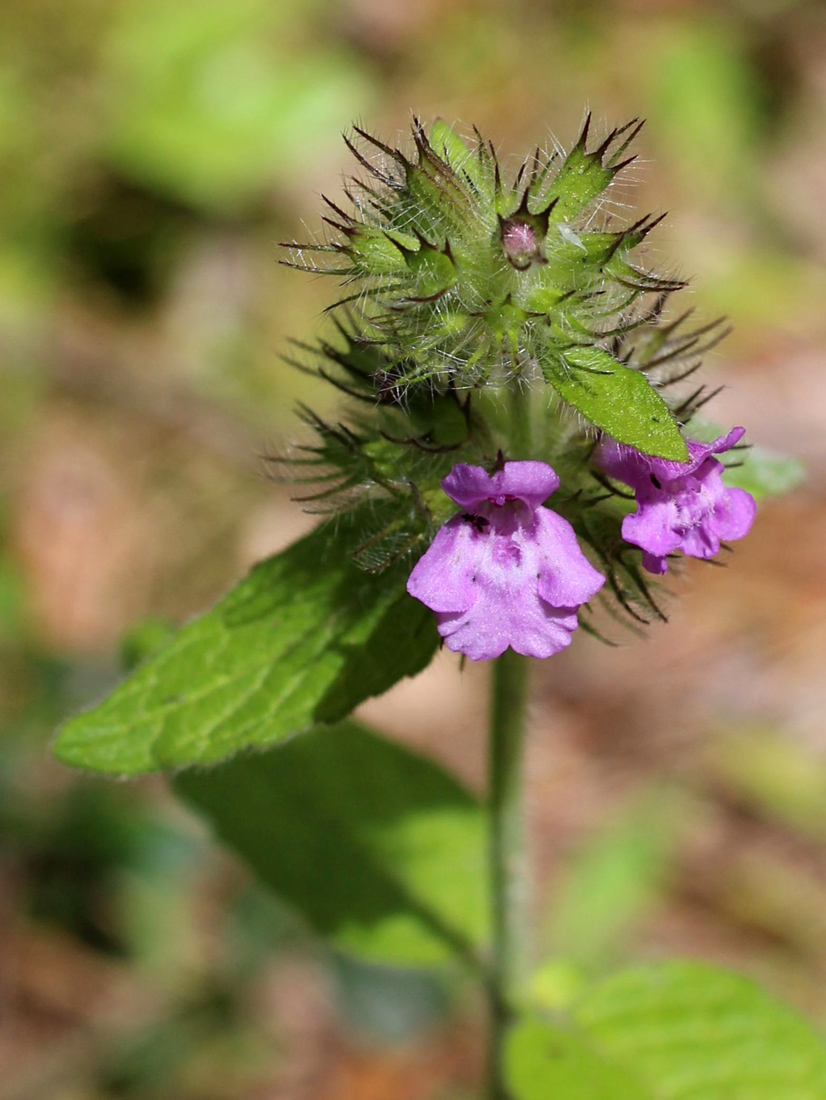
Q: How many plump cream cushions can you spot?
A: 0